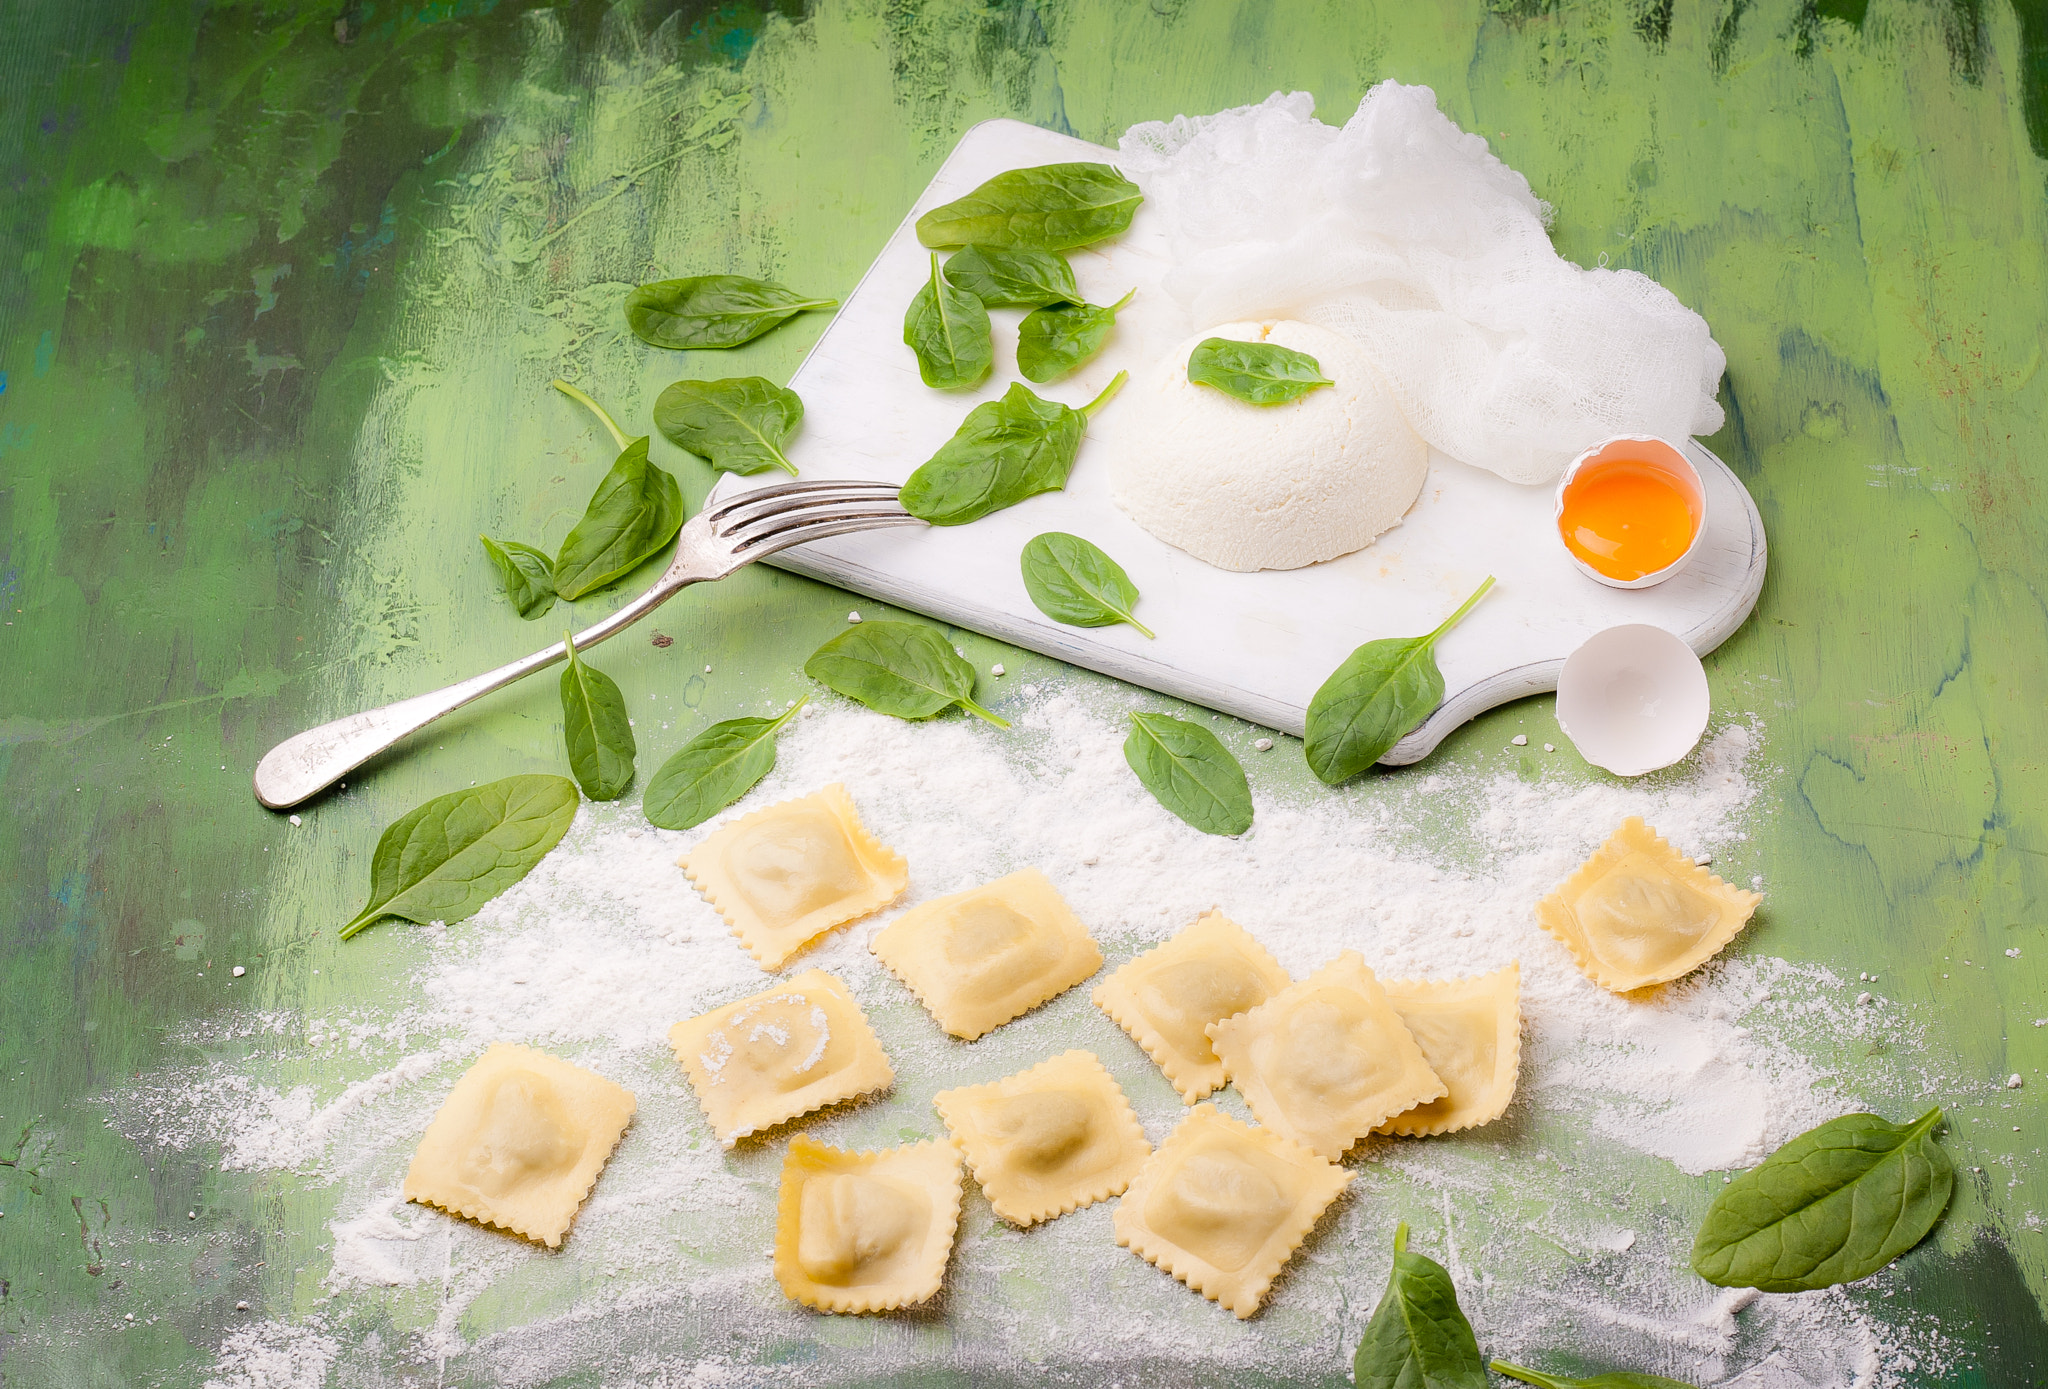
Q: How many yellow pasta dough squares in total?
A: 11